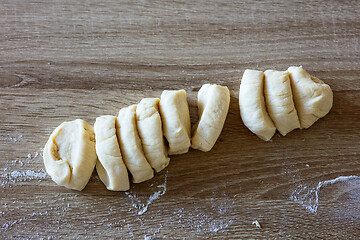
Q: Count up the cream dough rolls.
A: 9